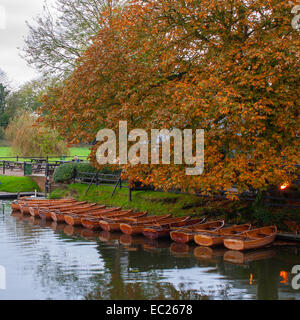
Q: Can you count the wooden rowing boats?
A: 13